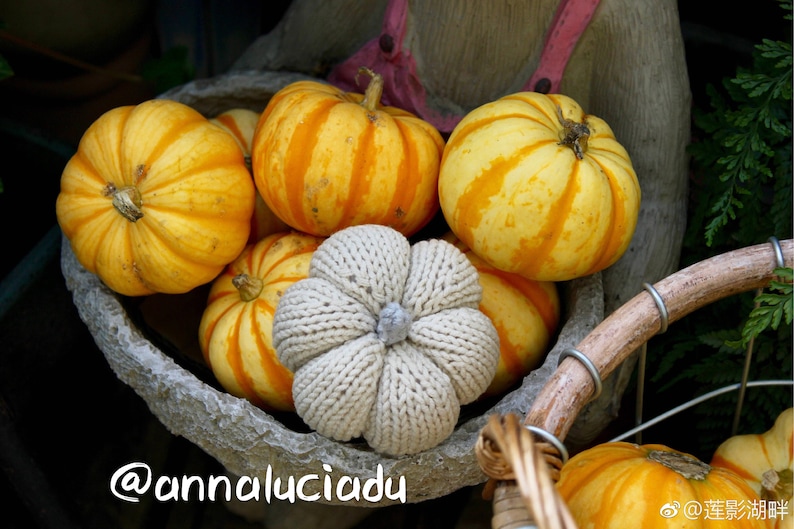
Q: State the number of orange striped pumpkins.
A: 8